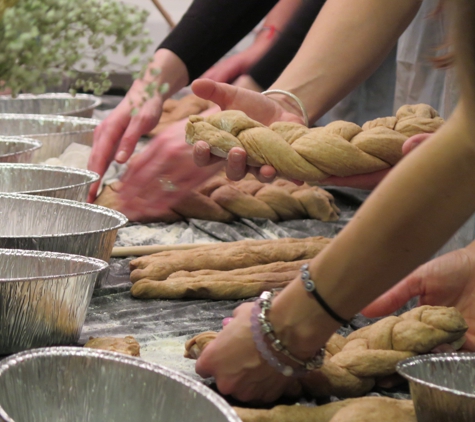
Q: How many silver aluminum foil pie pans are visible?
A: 8